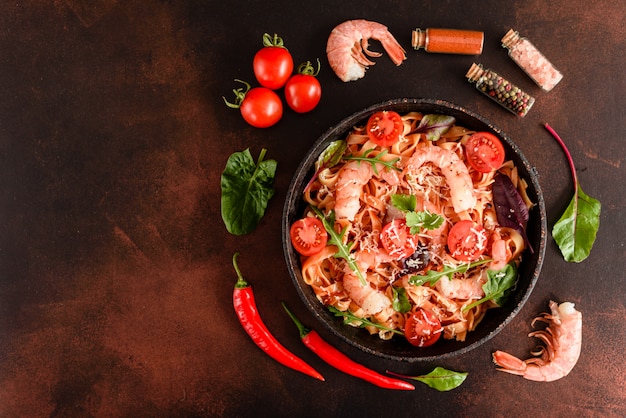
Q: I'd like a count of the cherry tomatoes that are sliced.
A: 6